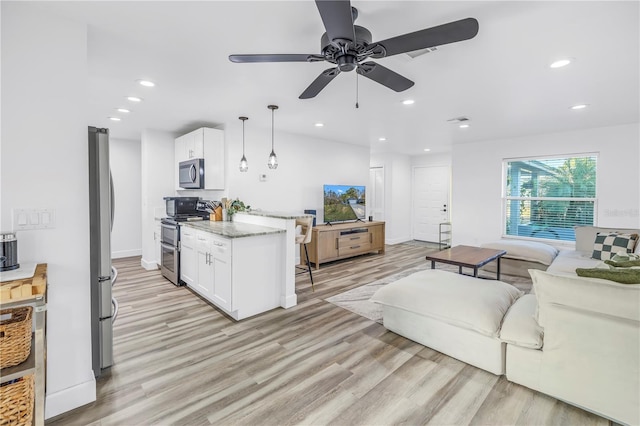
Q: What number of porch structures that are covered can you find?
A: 1